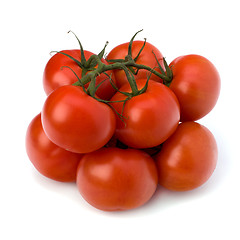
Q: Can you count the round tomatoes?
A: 8